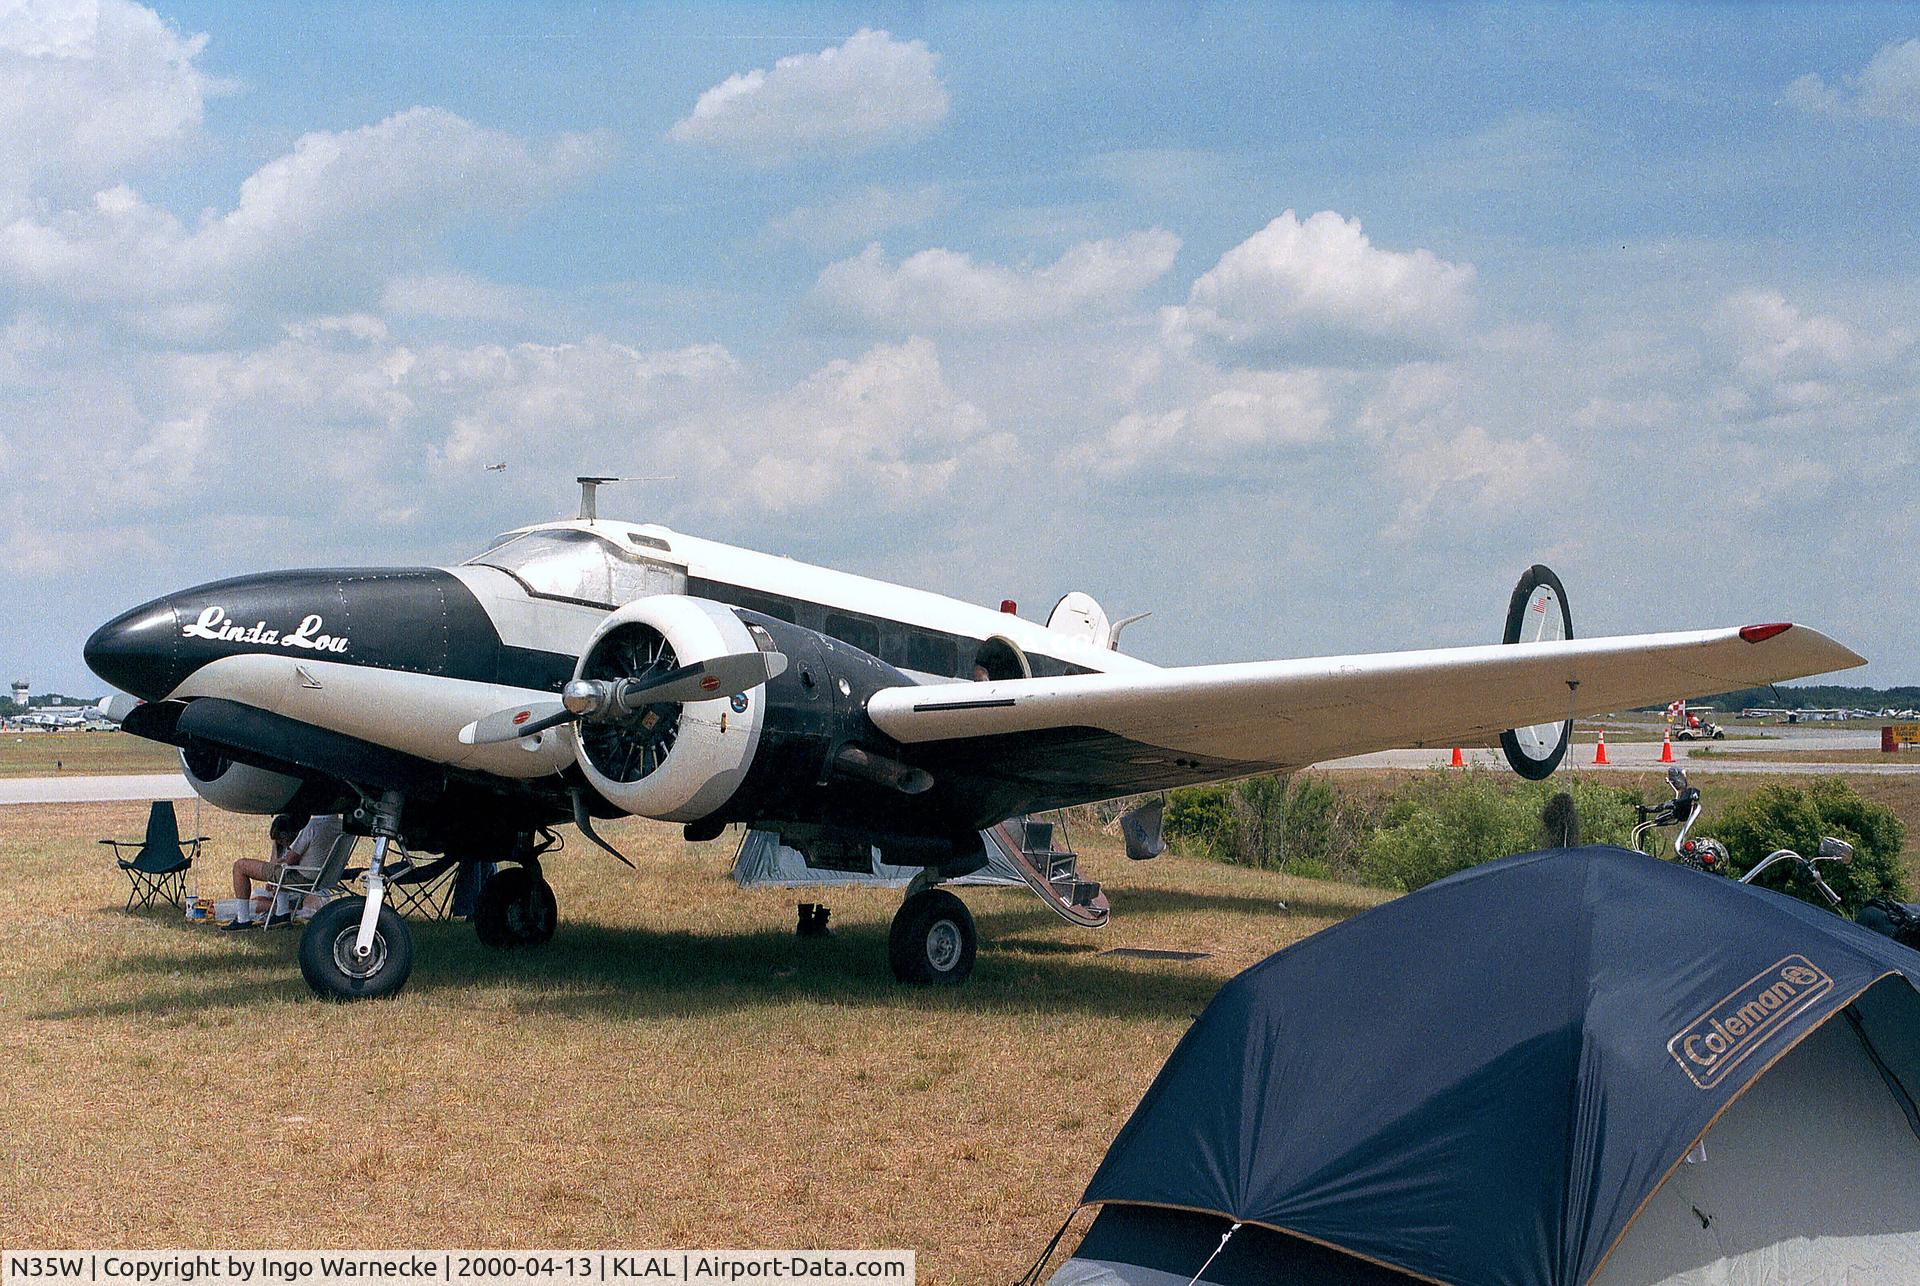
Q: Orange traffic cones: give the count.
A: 3